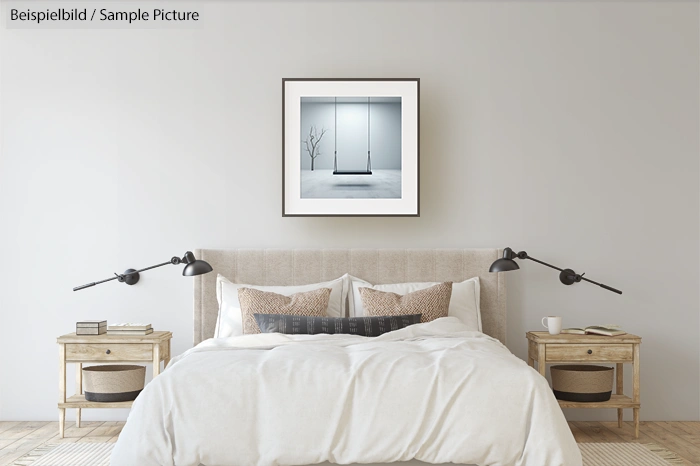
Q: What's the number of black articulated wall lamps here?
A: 2